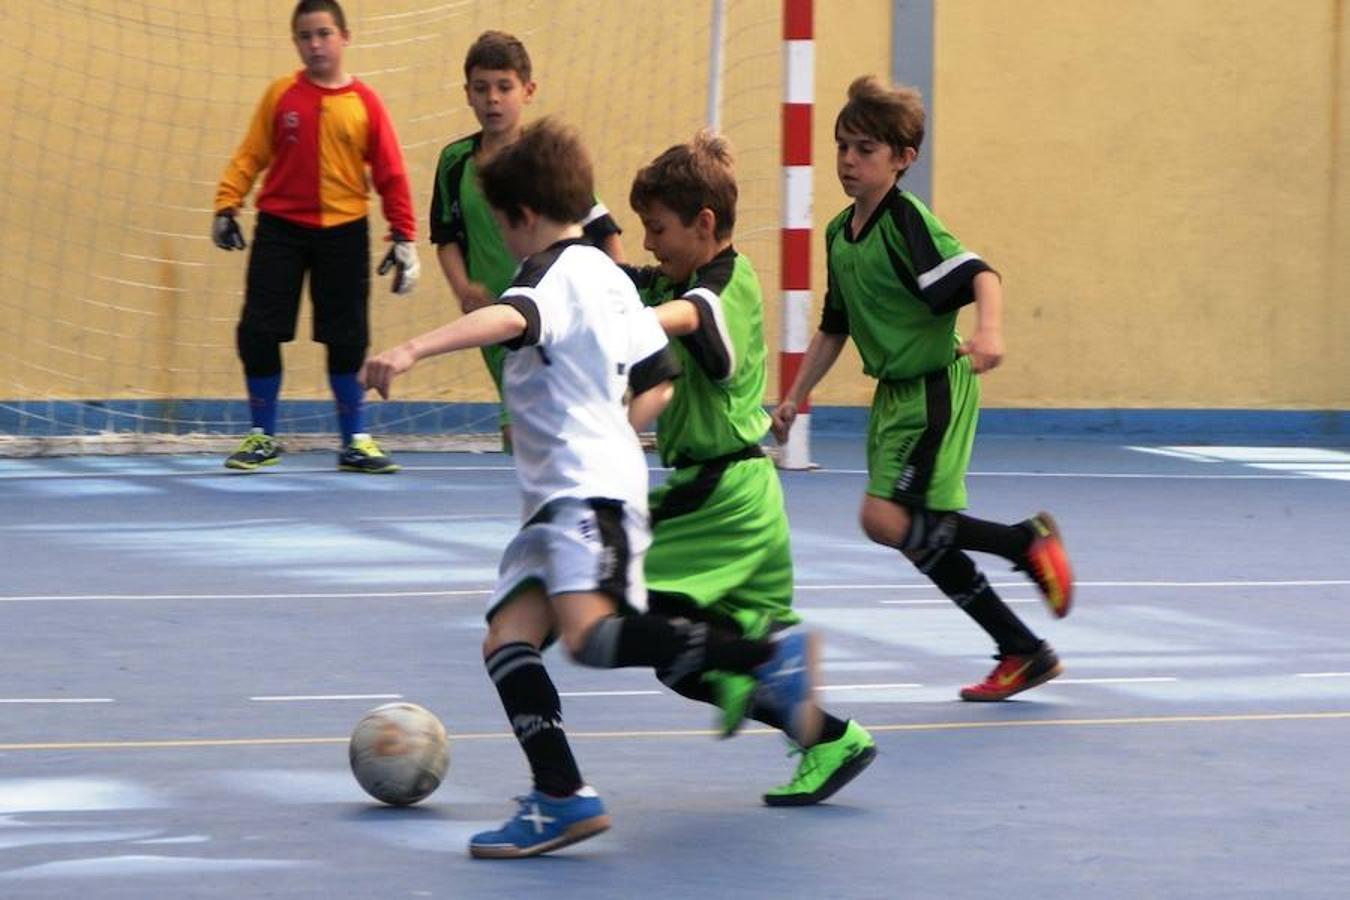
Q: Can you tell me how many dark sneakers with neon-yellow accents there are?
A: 2